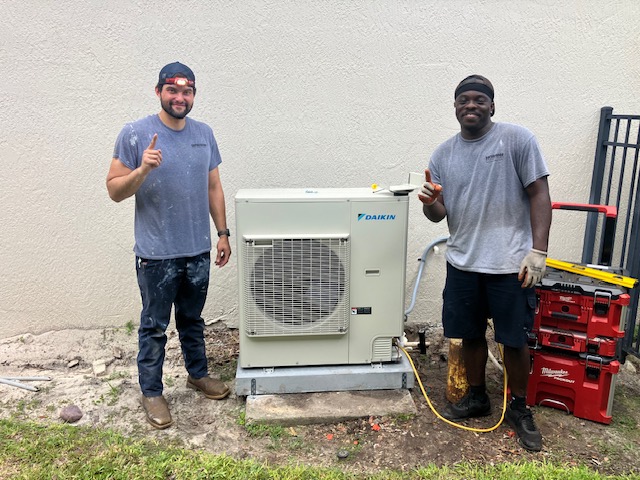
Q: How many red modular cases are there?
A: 3